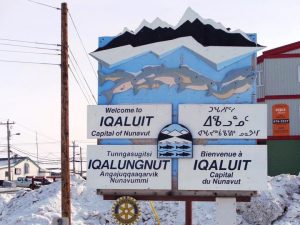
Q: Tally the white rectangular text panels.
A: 4